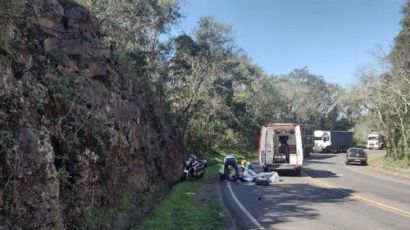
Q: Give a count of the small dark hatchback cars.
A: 1